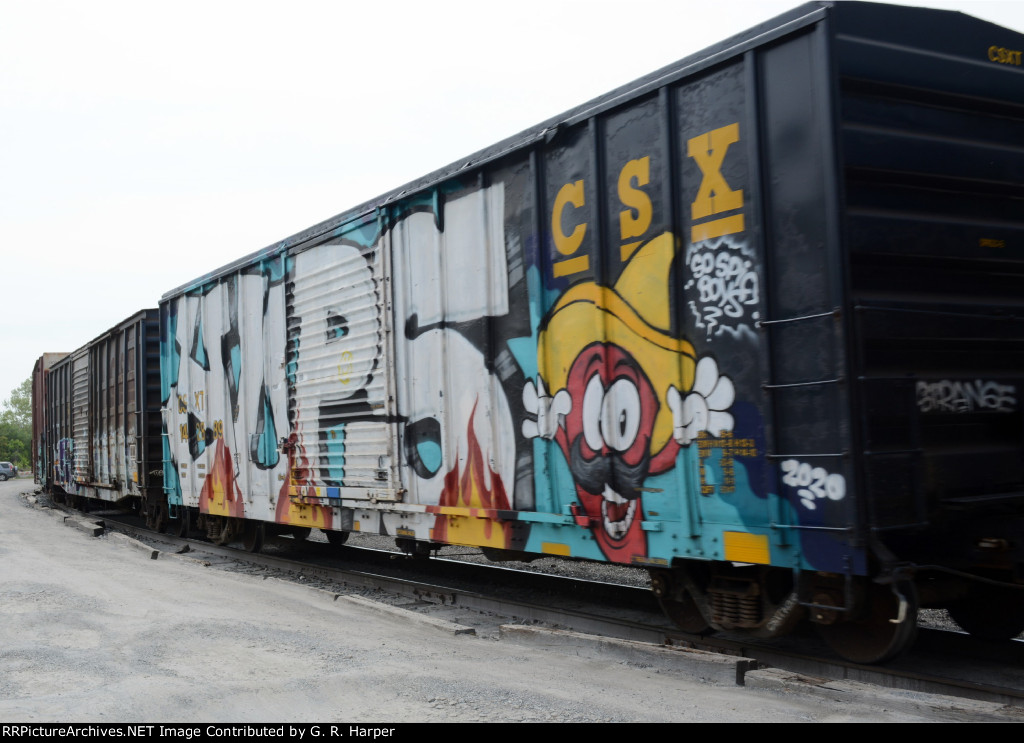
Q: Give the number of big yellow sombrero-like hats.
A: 1